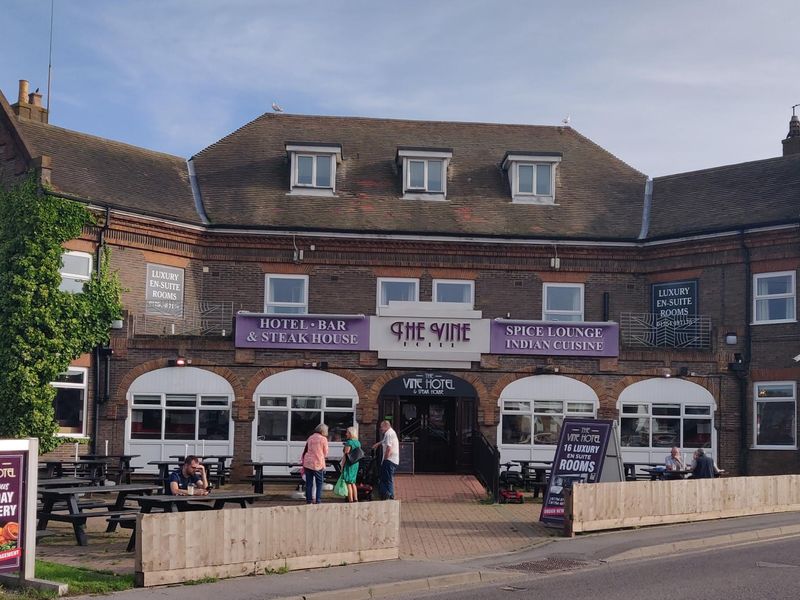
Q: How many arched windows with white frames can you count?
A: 4